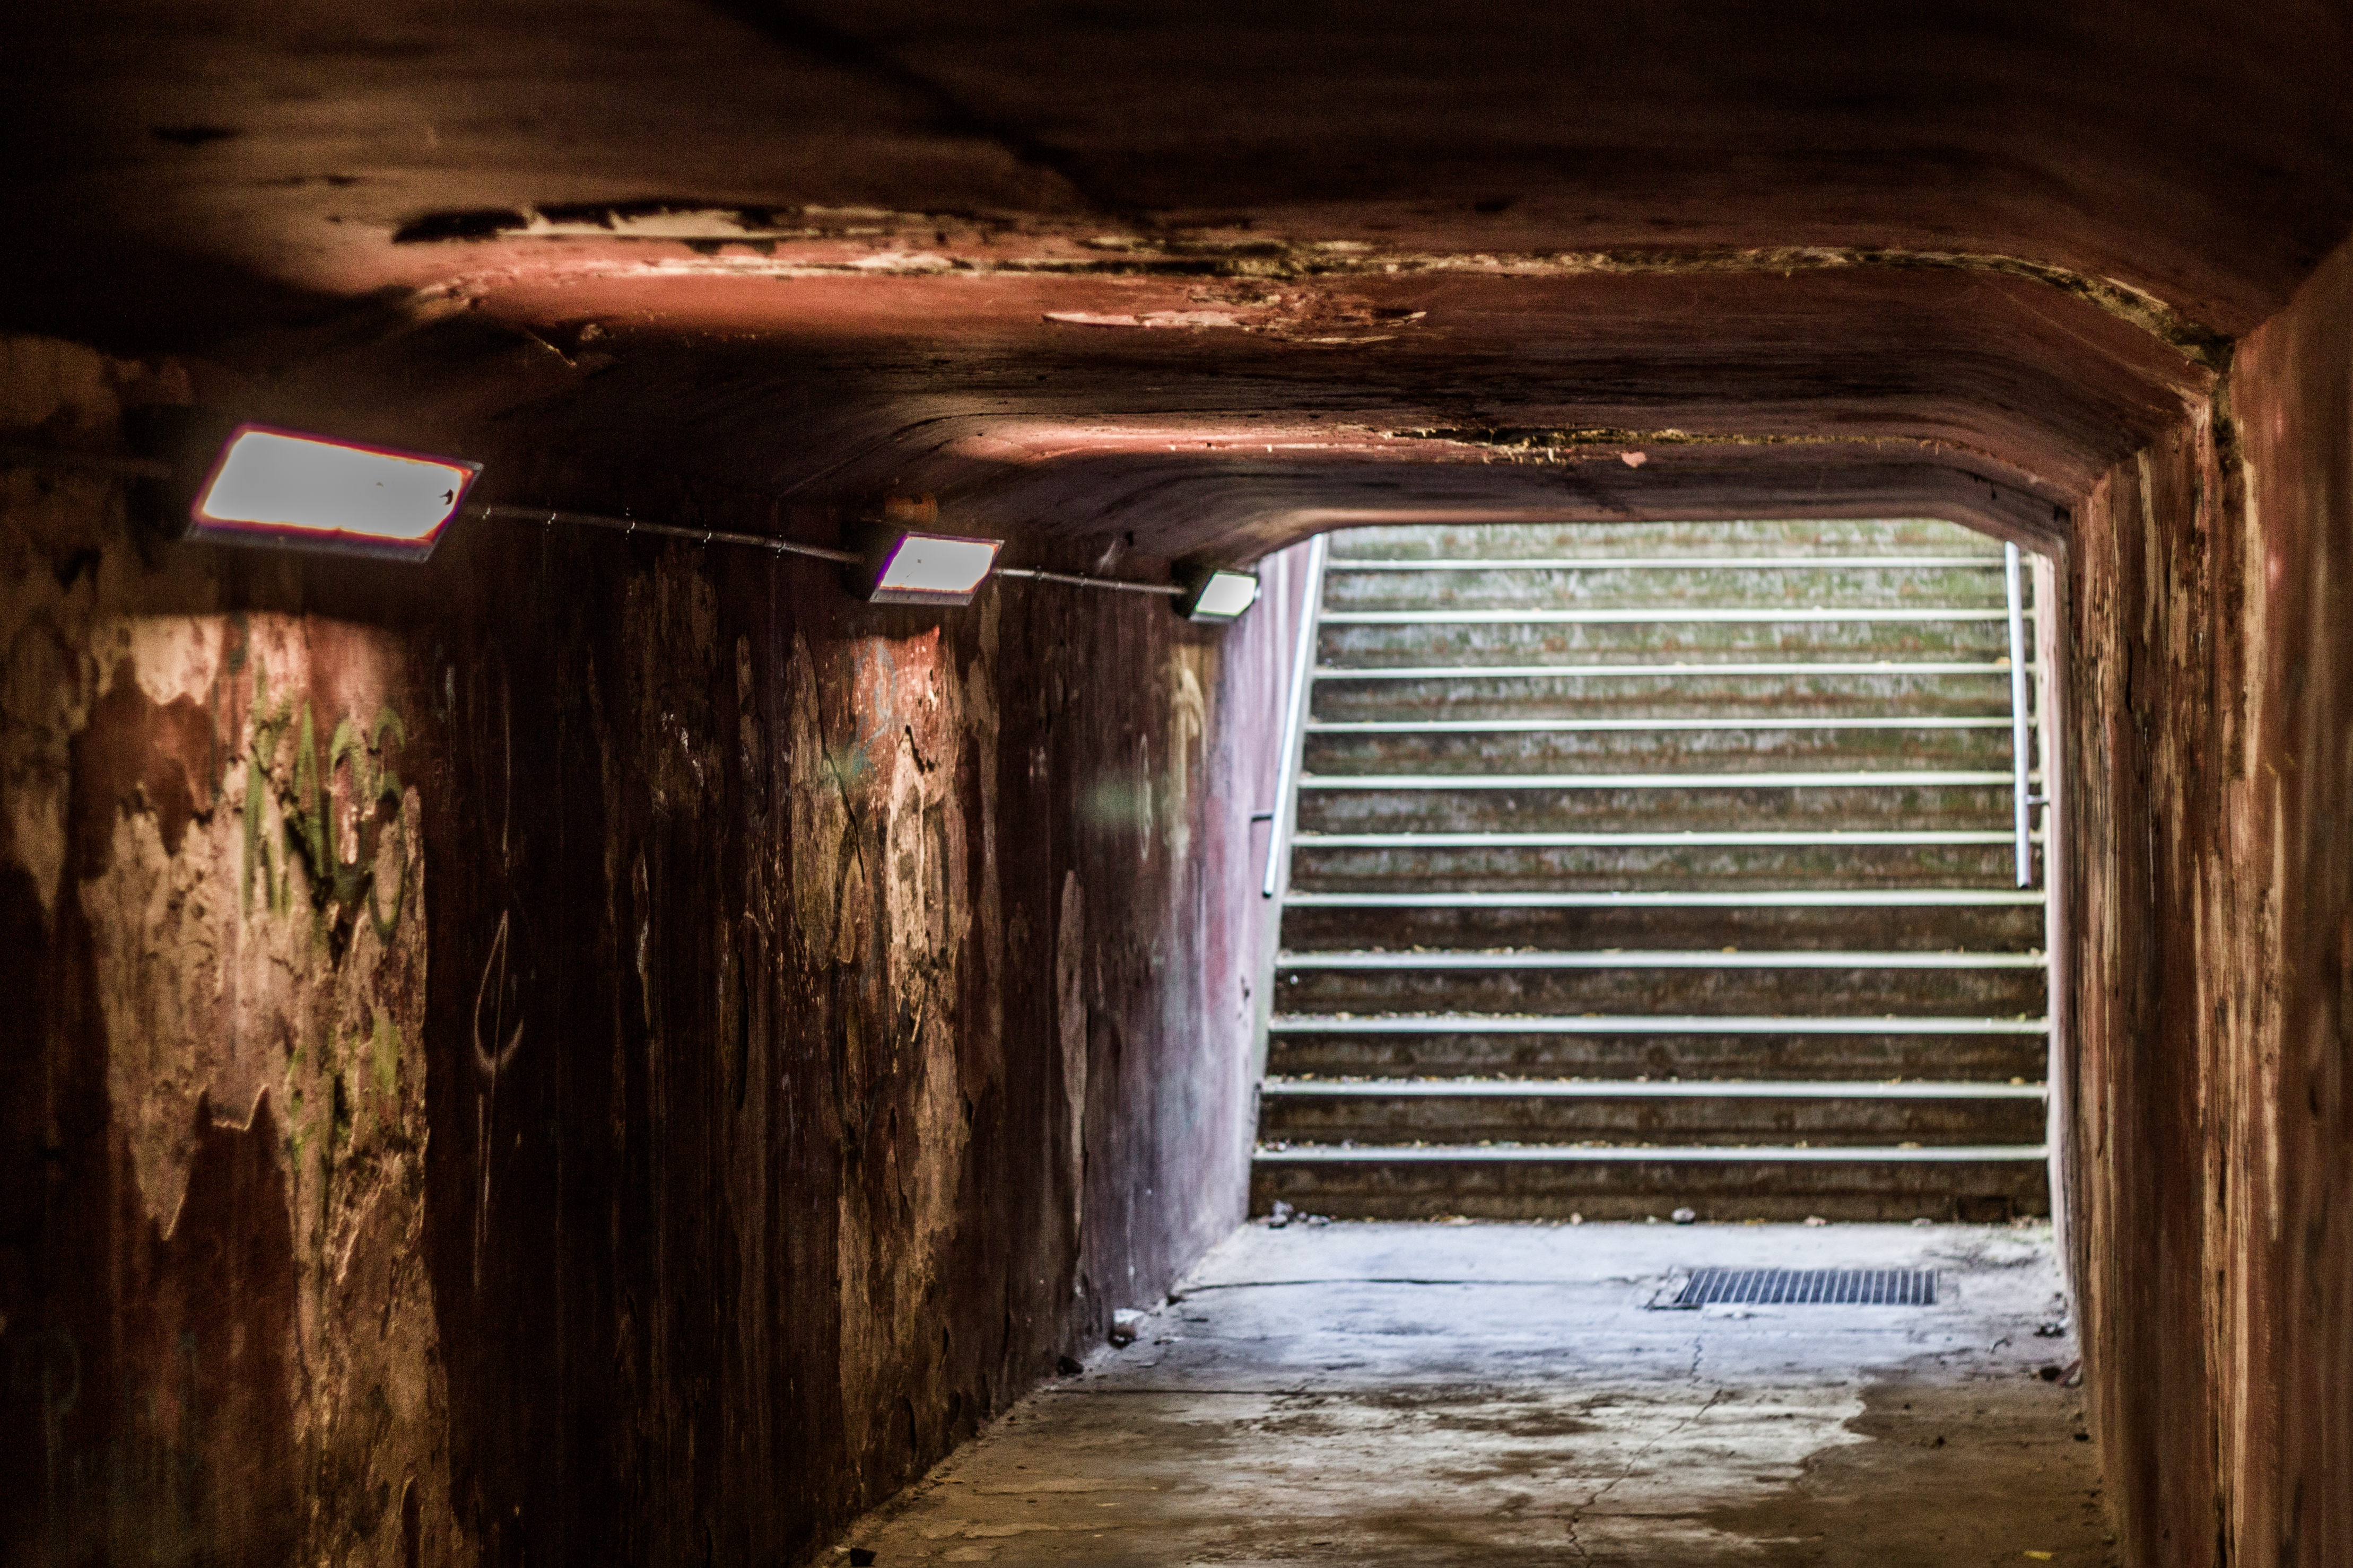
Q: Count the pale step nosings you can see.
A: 11